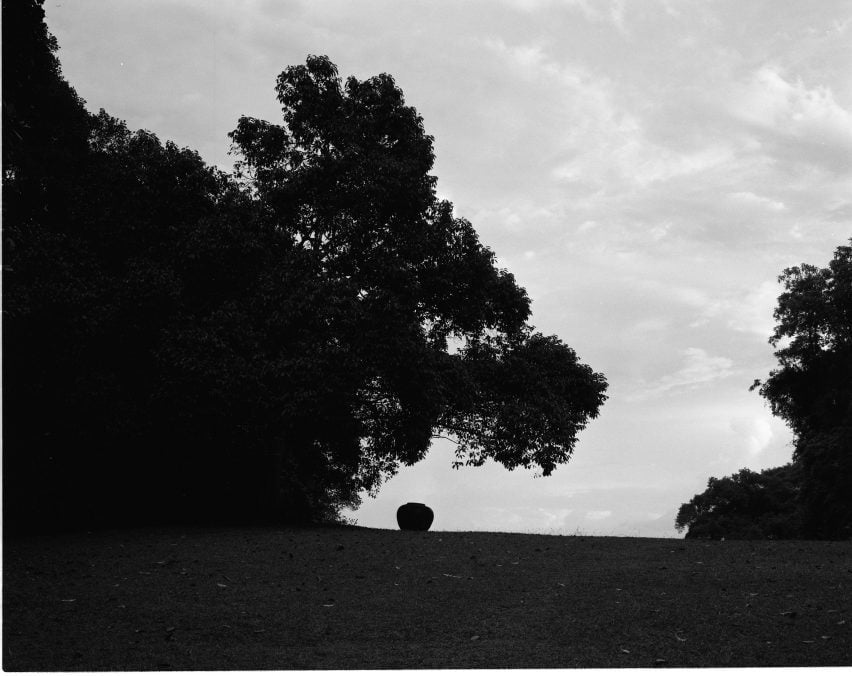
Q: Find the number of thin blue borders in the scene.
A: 0